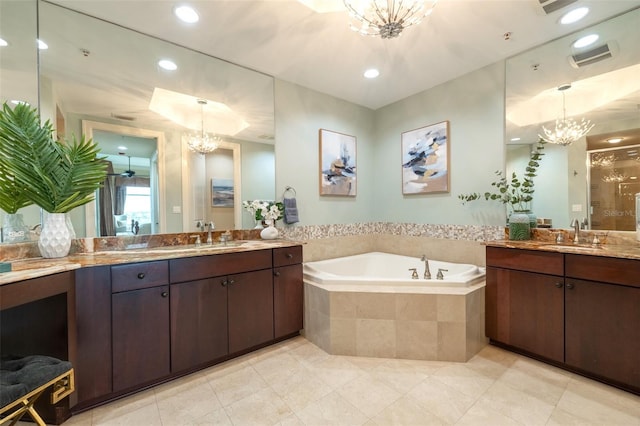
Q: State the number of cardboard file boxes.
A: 0